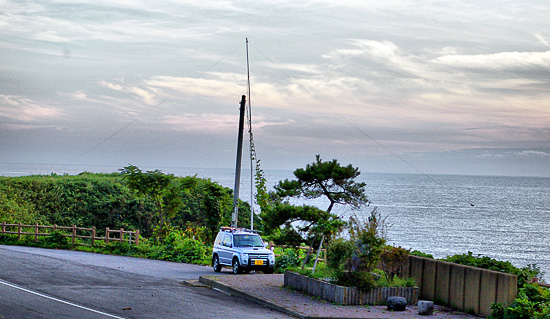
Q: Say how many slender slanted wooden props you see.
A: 2